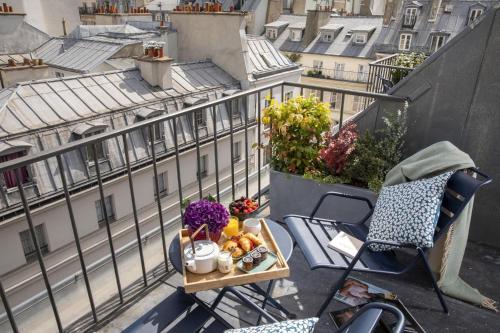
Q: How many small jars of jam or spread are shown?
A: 3